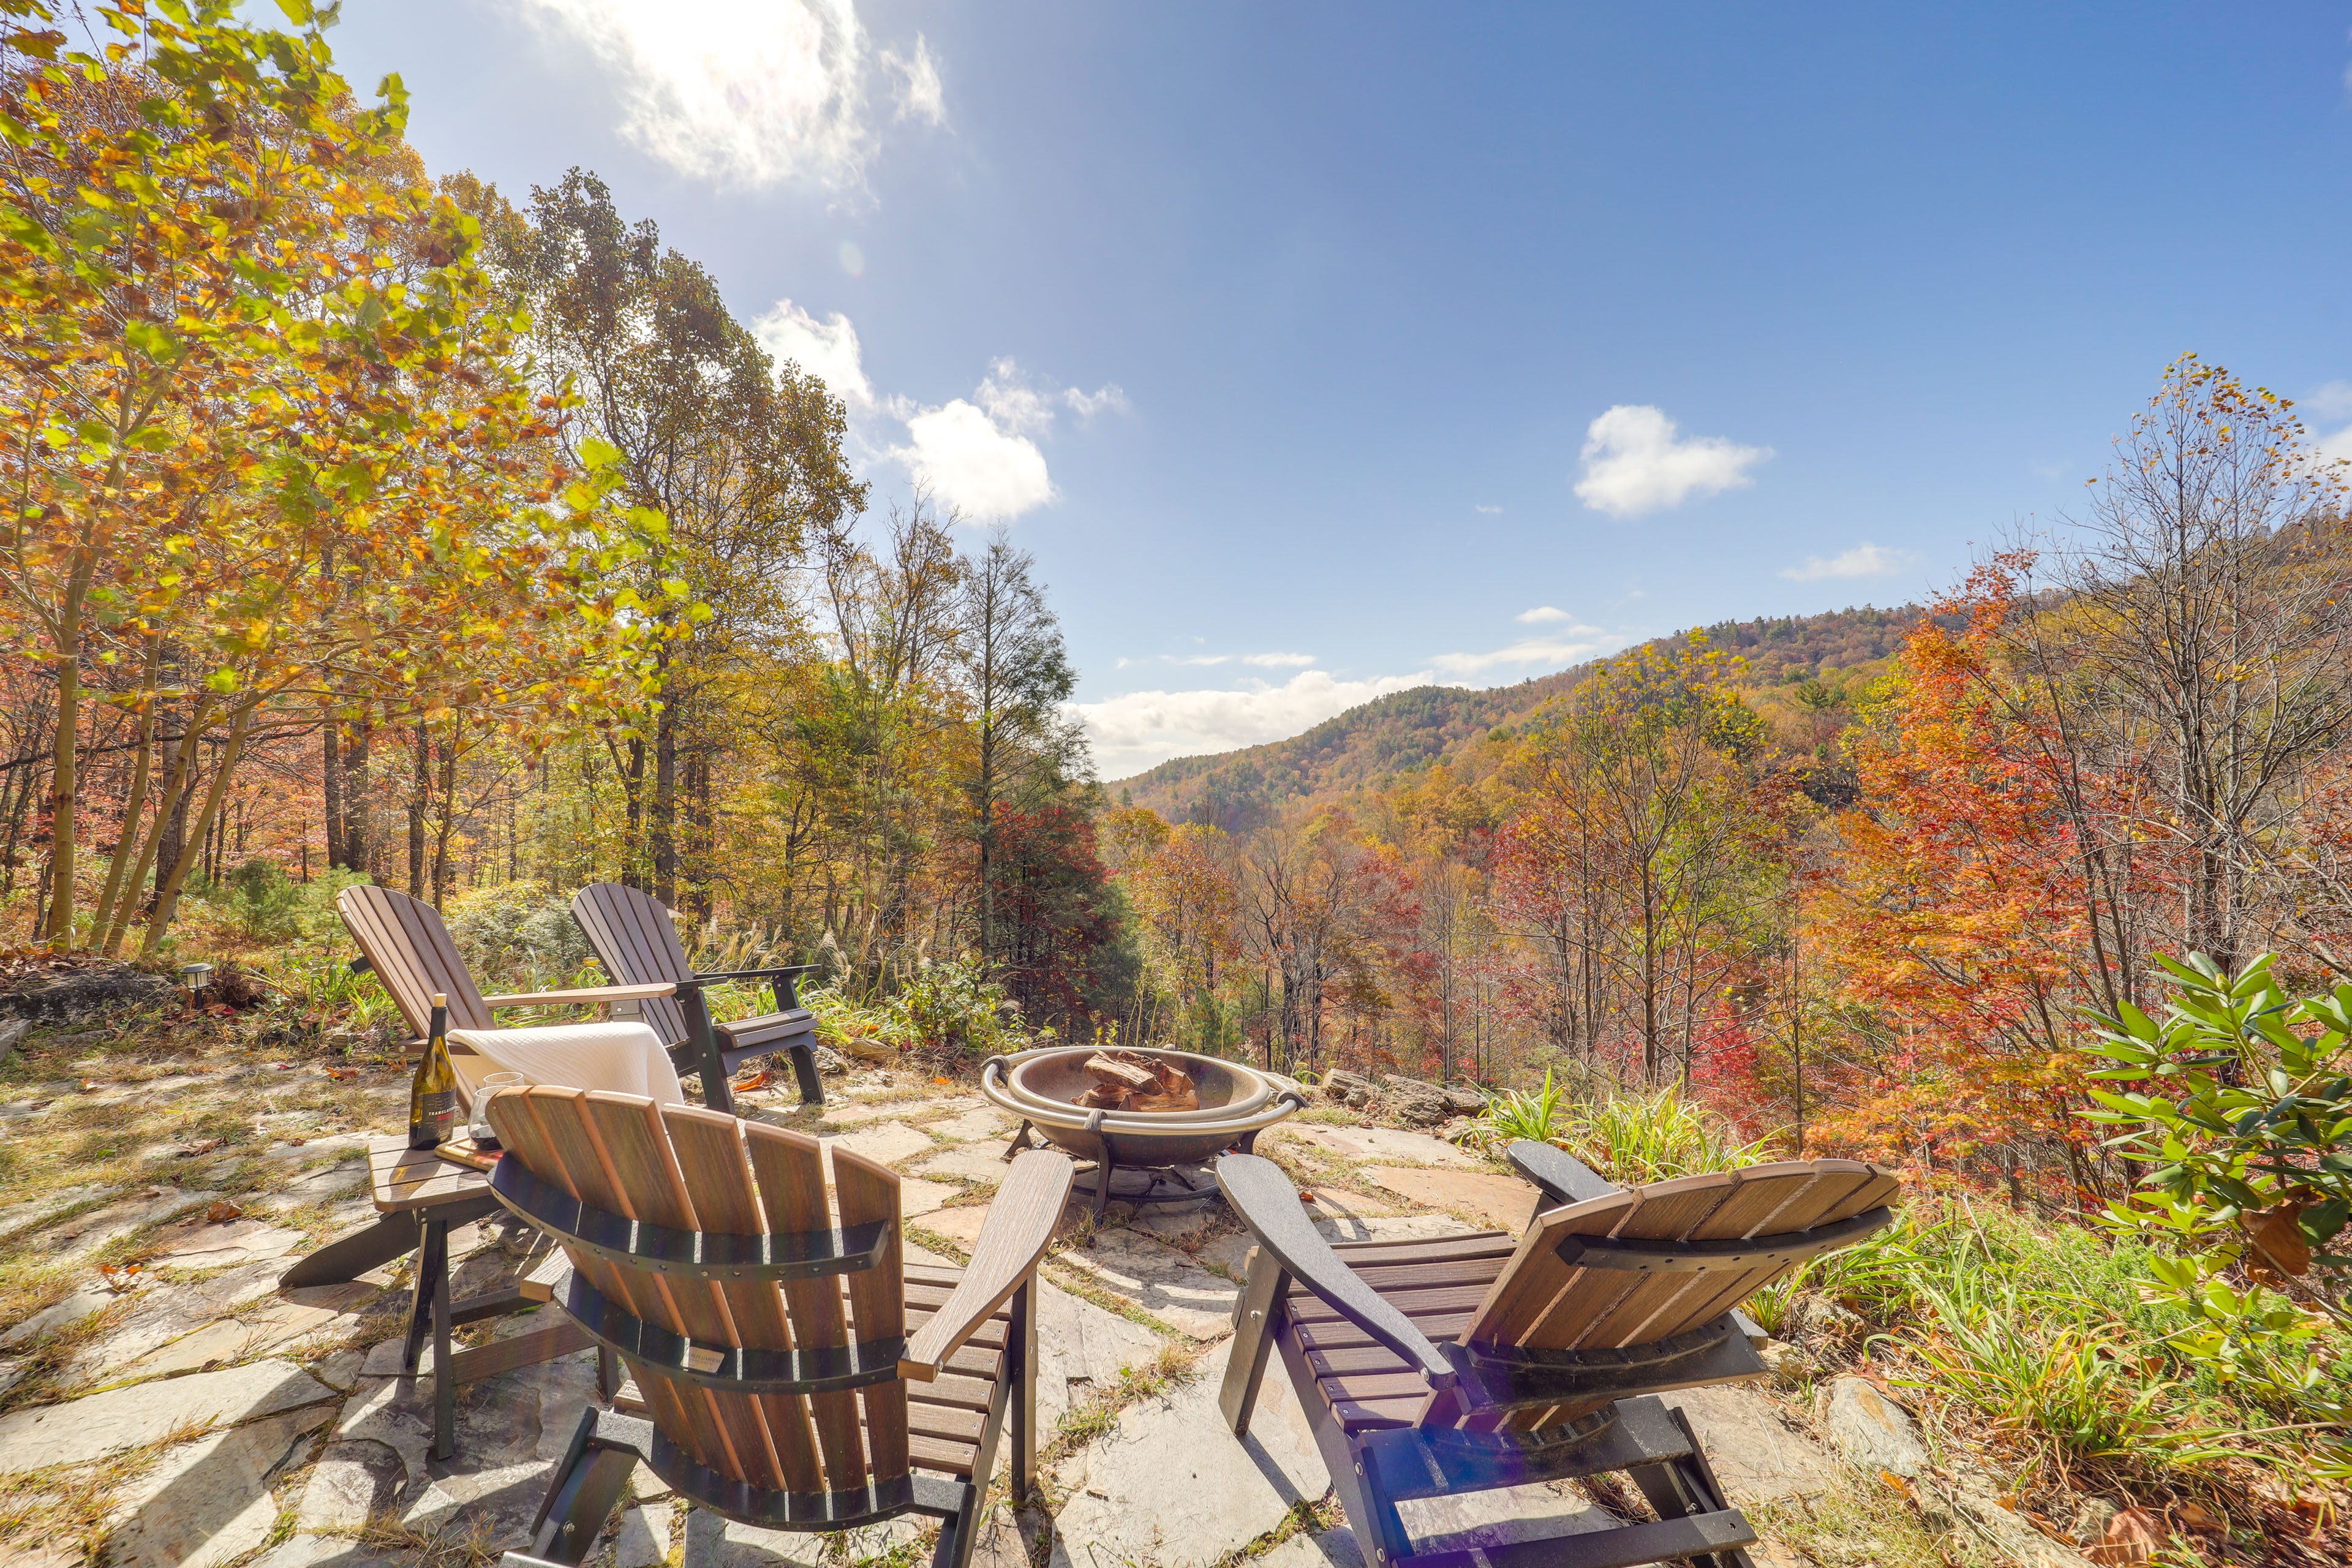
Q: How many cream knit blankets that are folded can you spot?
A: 1